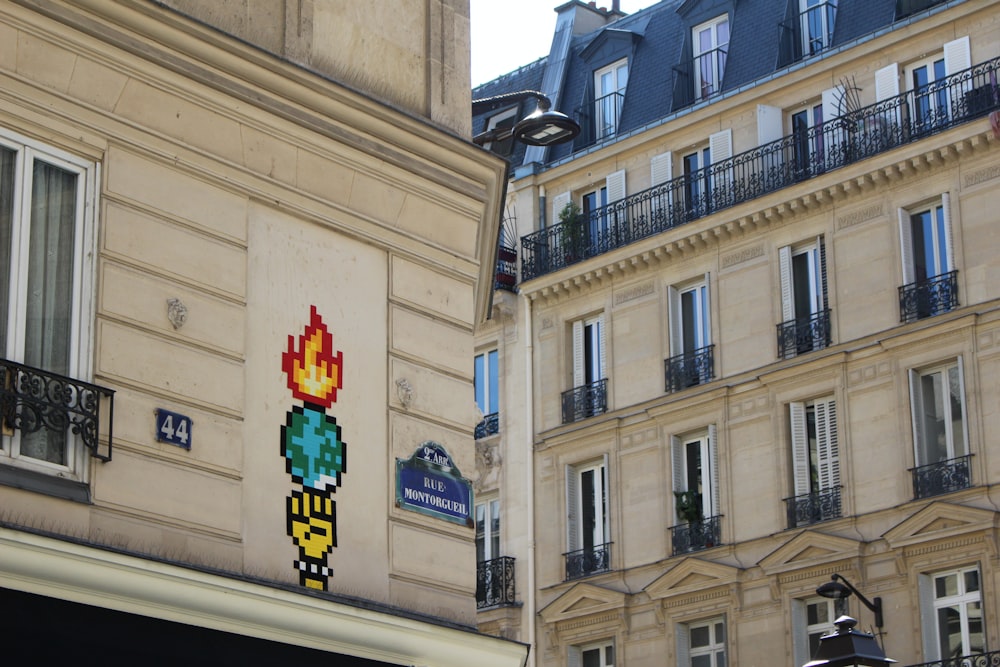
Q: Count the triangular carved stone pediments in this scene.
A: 4